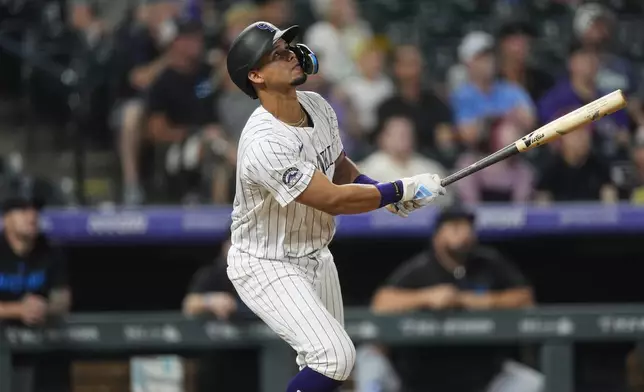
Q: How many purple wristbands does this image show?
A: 2